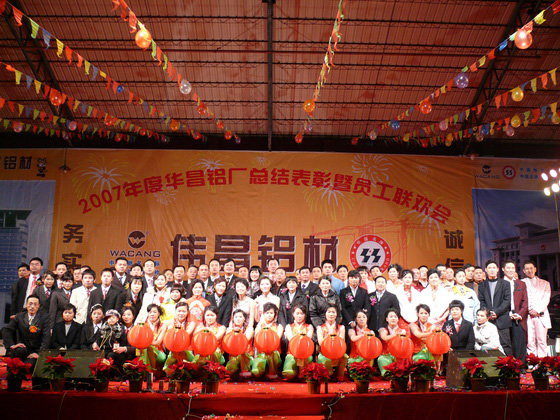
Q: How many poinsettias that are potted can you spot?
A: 13